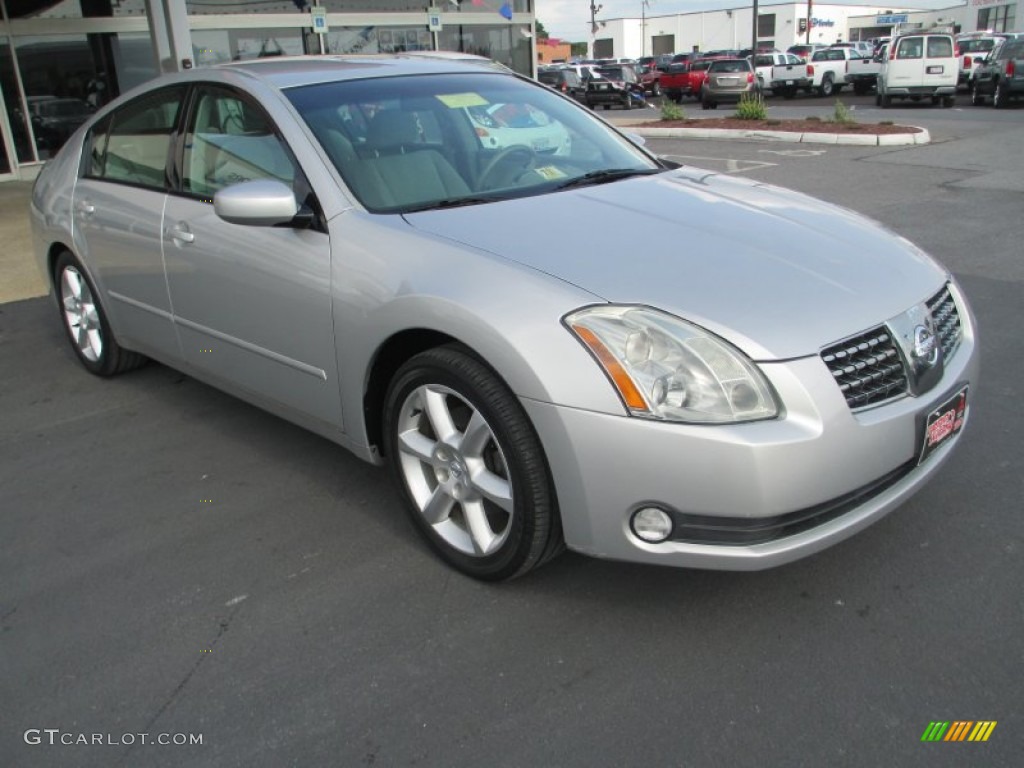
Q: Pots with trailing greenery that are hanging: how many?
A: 0